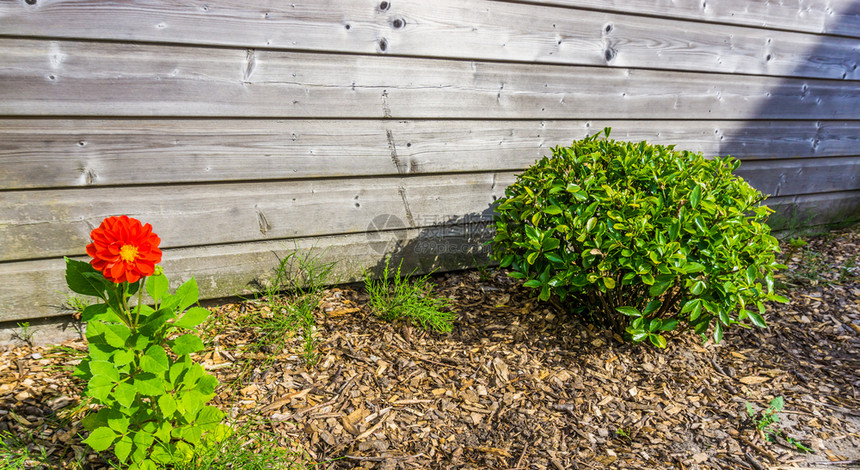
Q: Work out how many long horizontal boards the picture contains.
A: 6